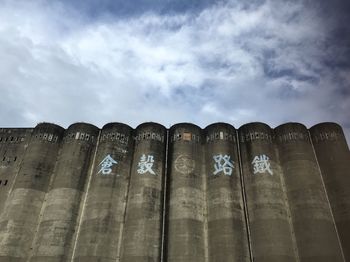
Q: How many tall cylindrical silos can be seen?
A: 9